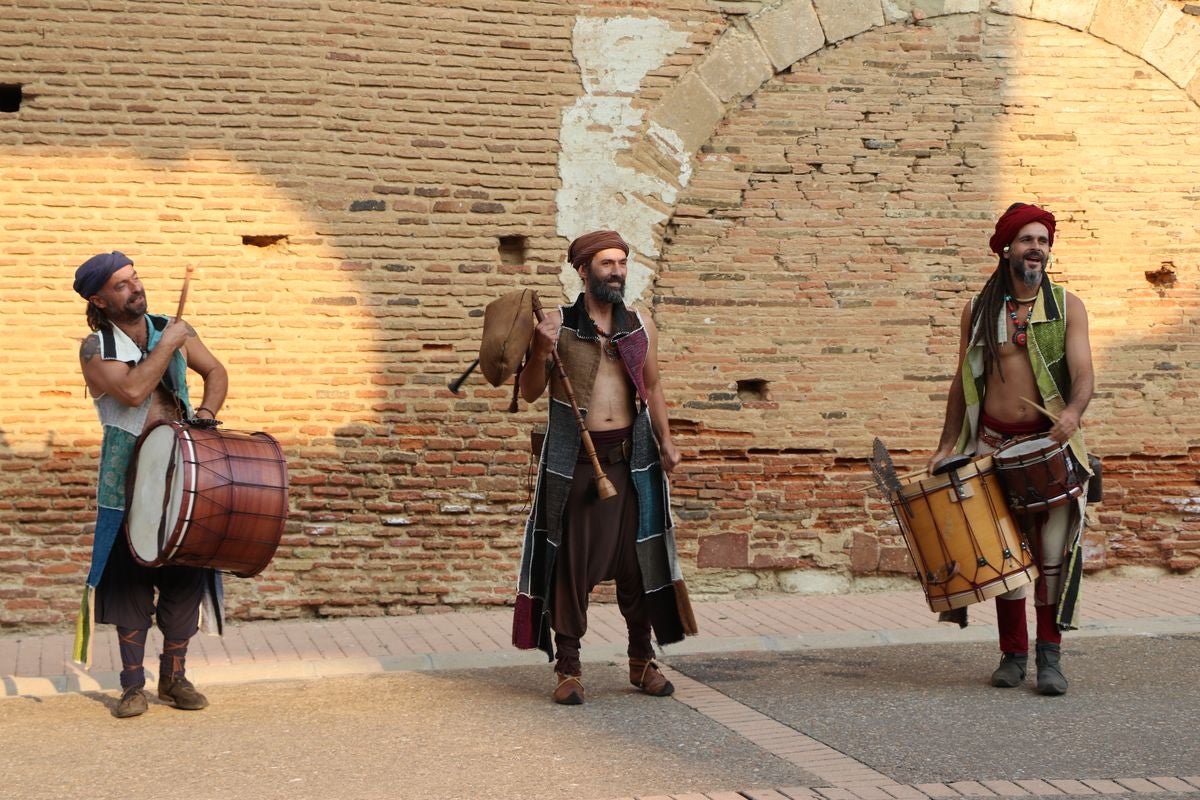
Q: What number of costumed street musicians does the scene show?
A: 3